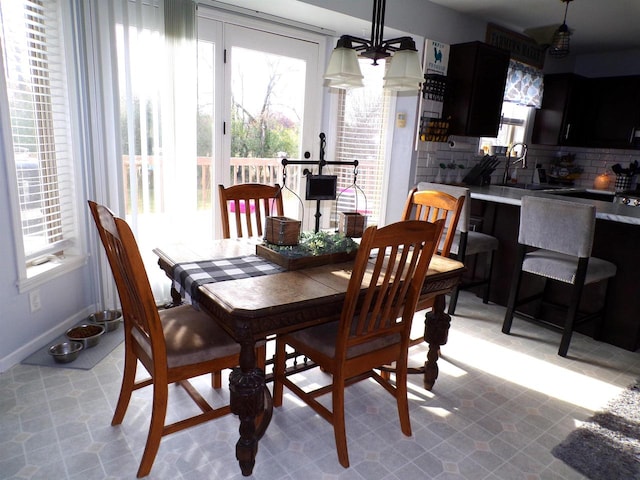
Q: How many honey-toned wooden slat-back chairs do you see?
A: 4